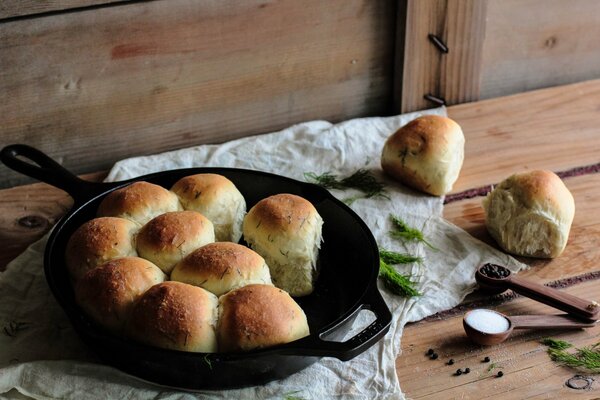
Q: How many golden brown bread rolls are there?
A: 11